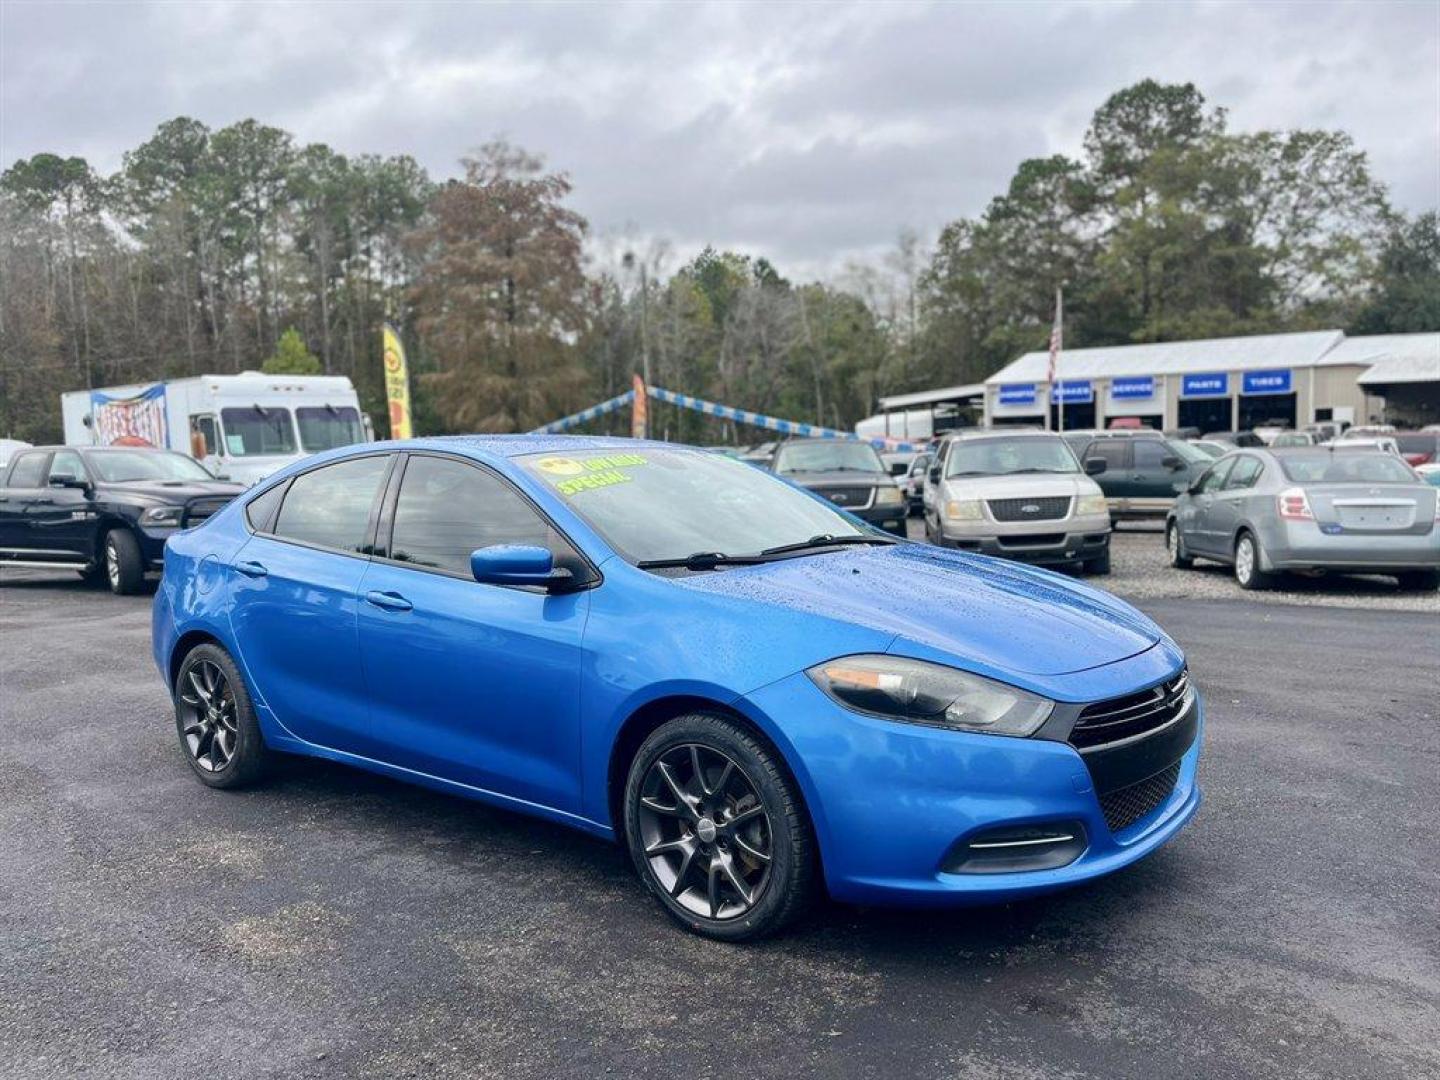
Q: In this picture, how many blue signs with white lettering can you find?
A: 5